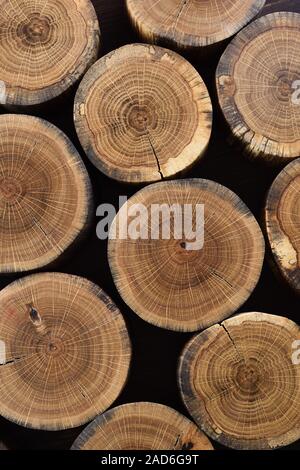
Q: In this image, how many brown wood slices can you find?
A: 10